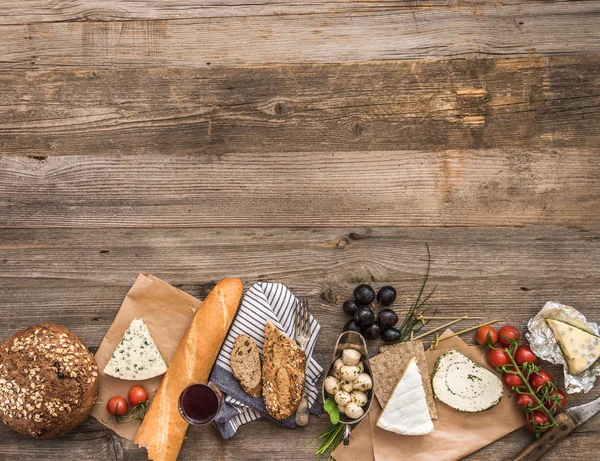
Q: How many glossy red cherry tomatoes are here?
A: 11